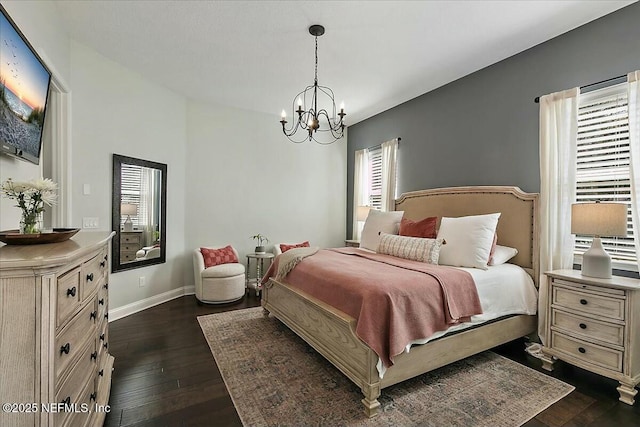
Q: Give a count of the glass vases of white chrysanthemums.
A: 1